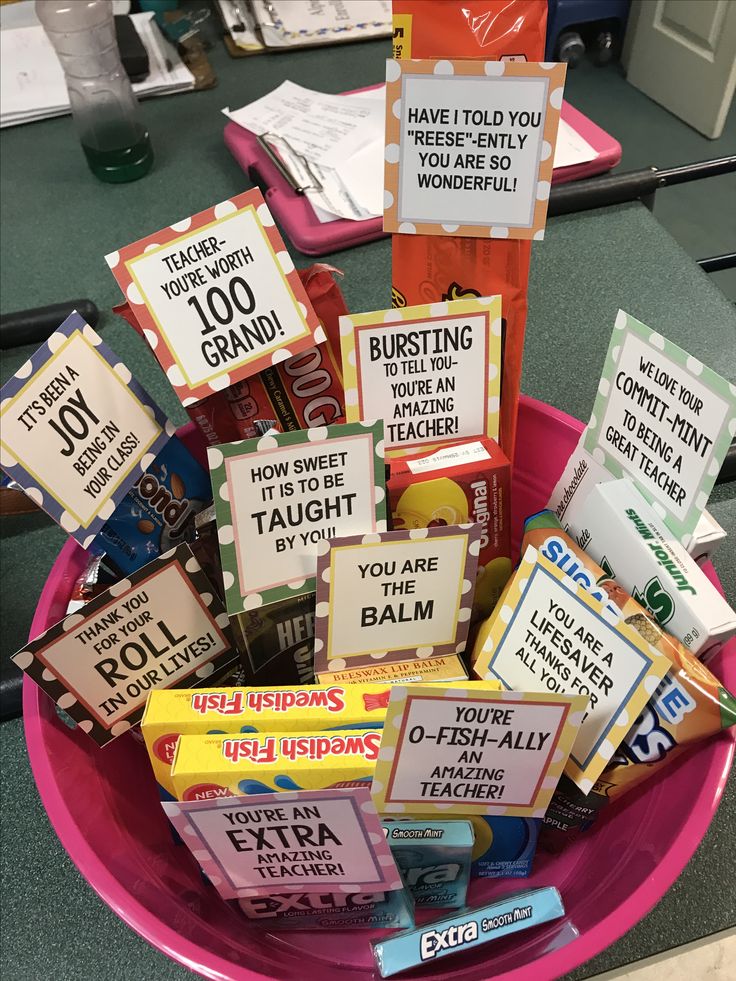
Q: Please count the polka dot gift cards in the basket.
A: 11